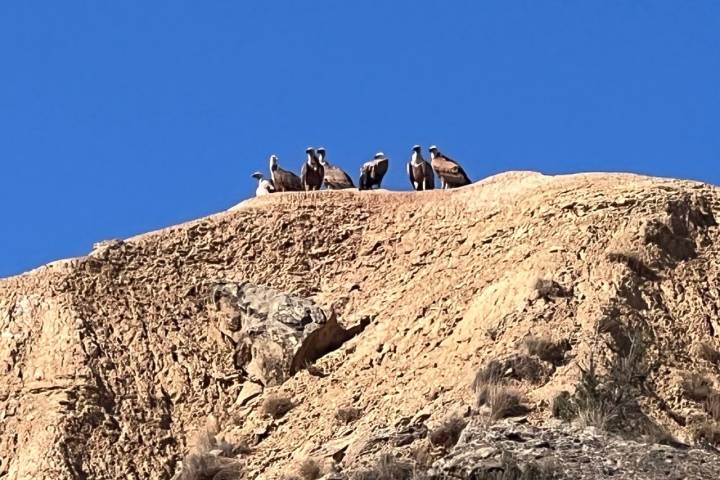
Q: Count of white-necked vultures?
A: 7